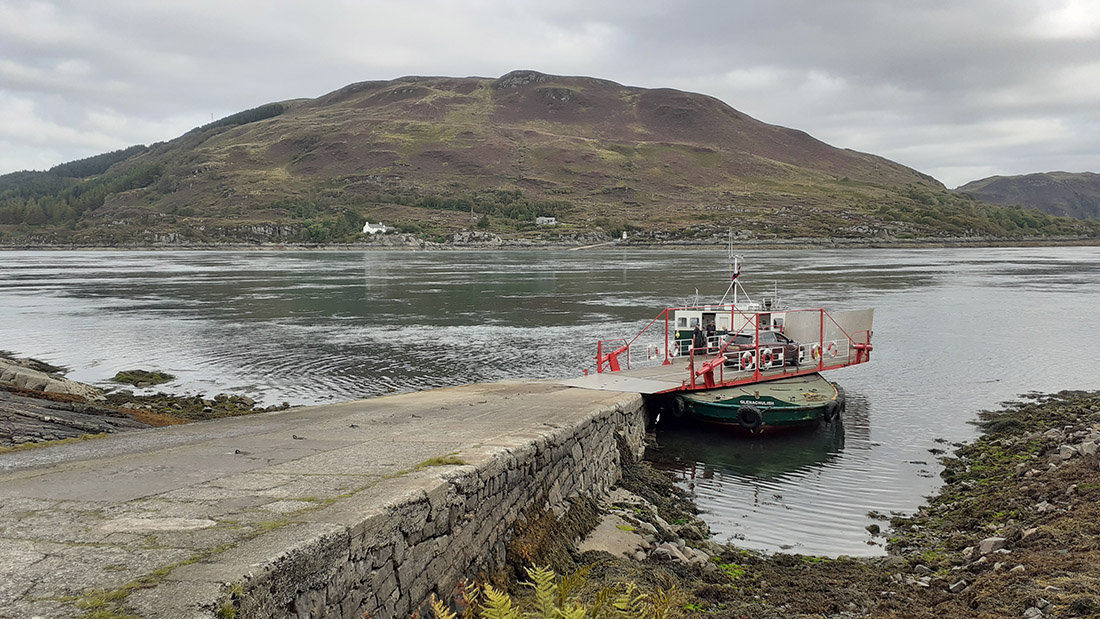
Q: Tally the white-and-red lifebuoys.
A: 6